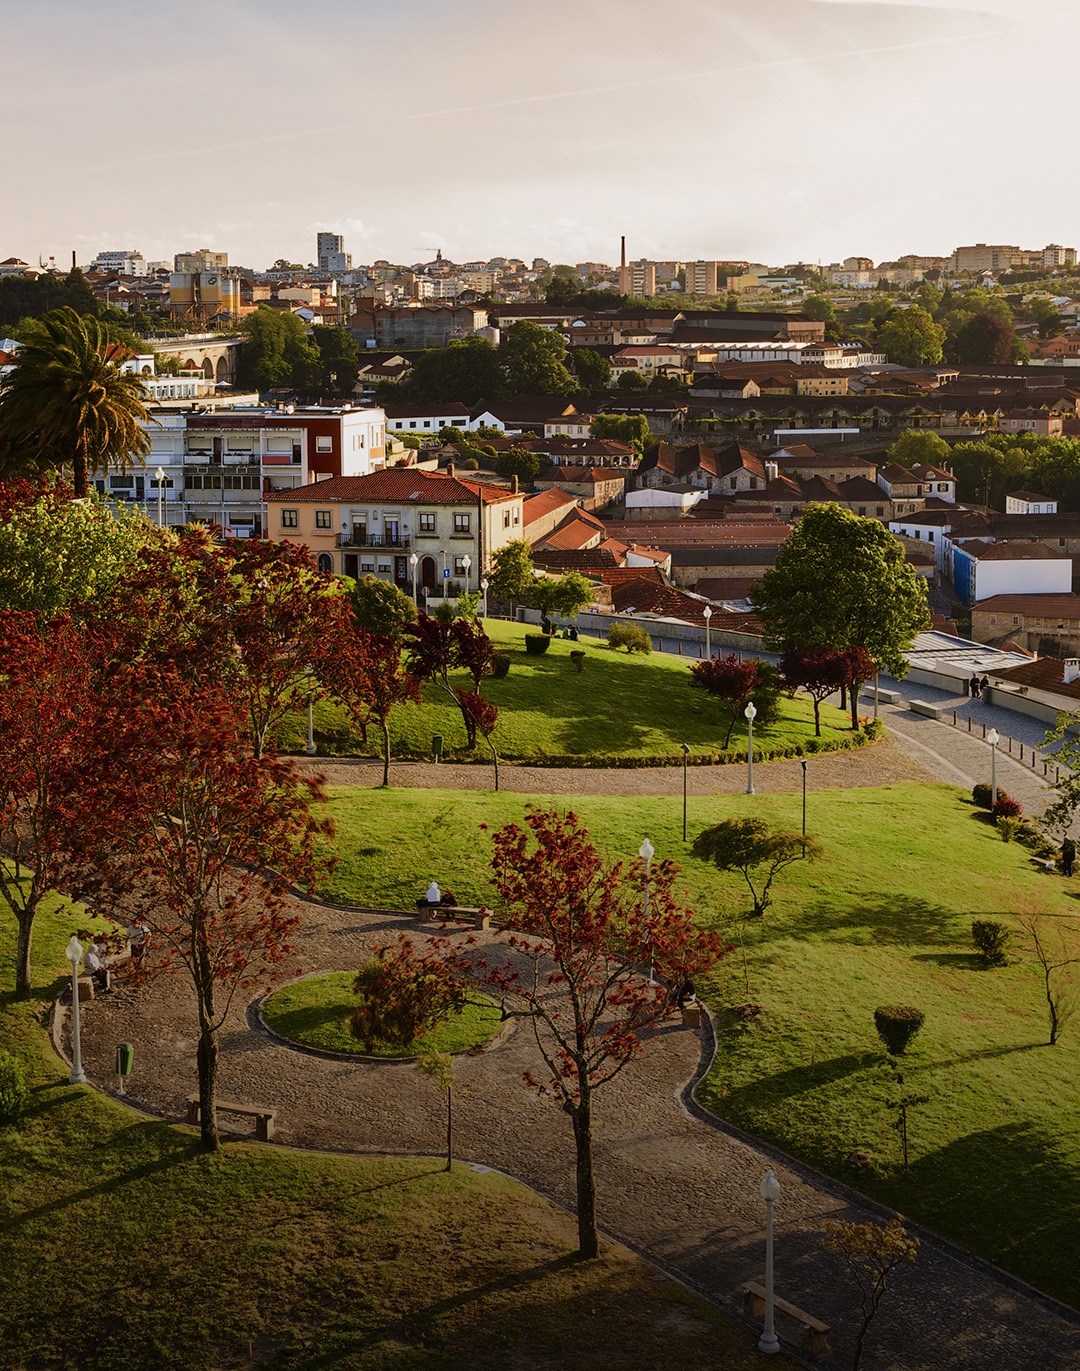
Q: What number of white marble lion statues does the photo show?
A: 0